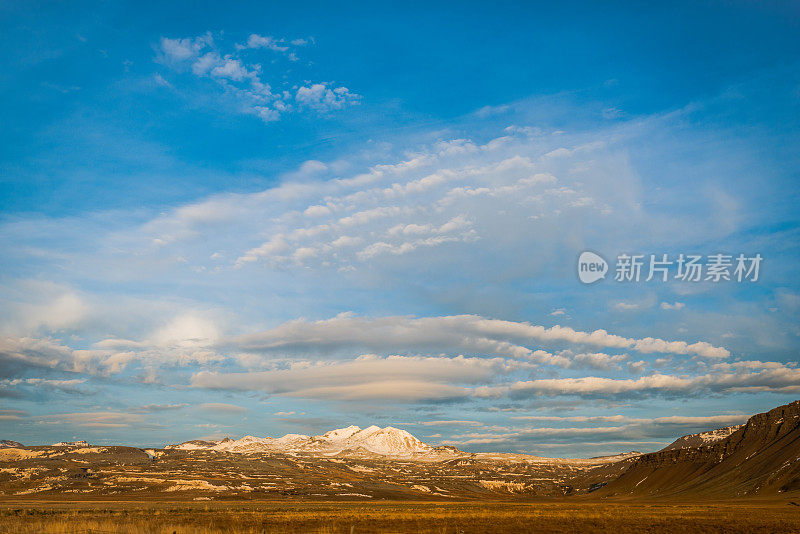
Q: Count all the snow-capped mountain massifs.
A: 1